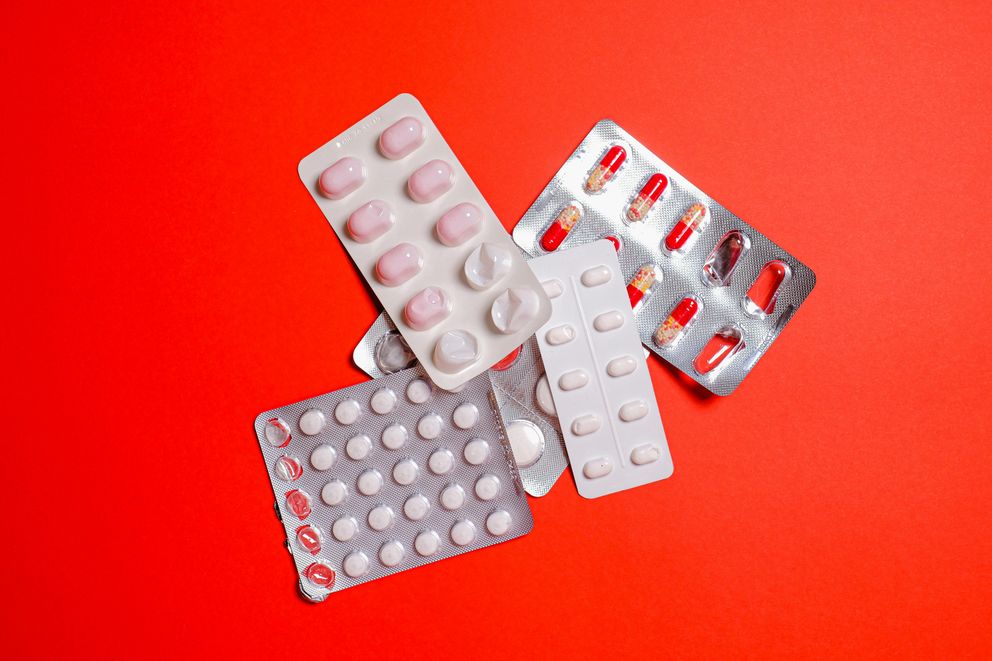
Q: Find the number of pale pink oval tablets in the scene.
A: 7